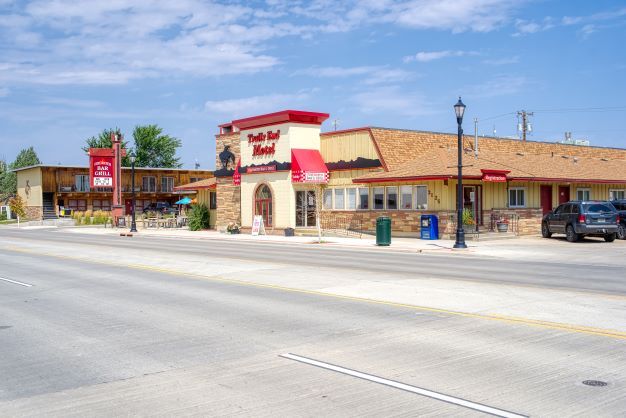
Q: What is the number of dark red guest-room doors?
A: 3